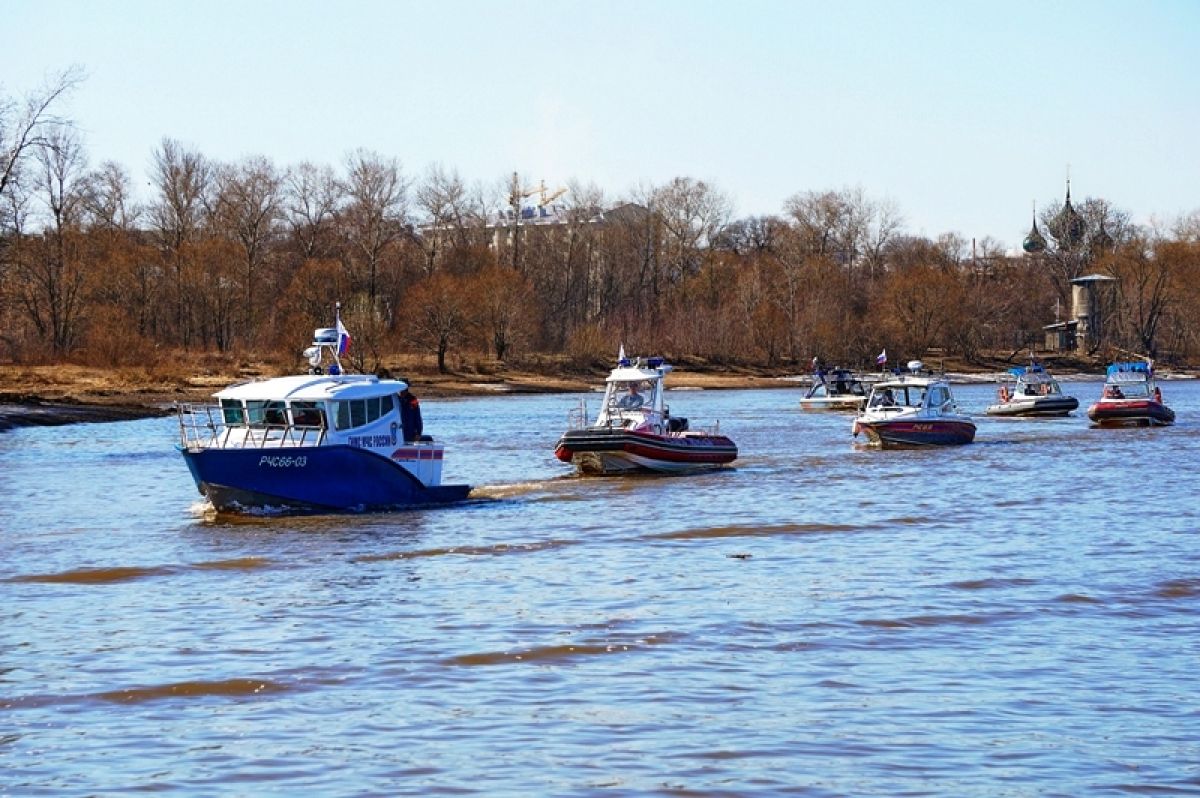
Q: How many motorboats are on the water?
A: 6